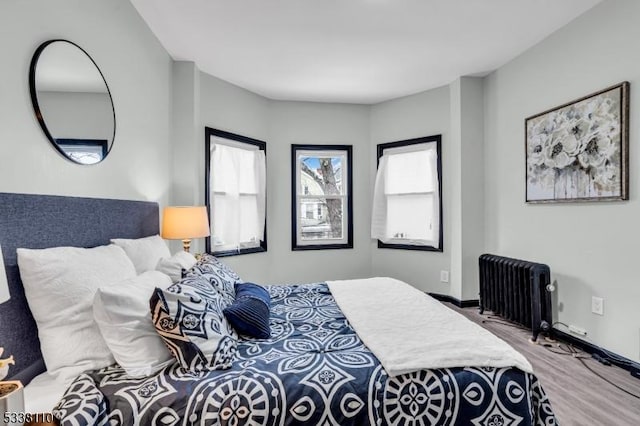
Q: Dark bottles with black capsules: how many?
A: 0